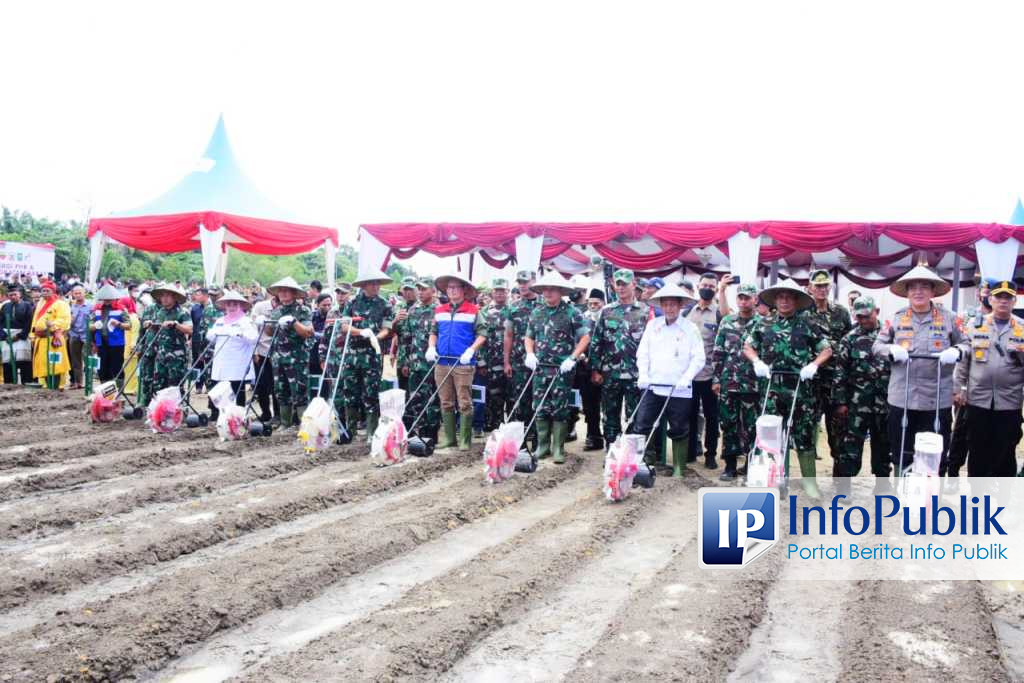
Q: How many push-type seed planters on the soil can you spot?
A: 9